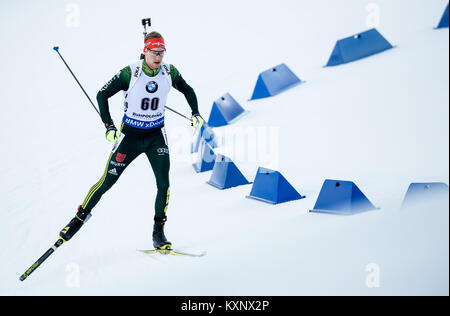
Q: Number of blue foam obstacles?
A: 10